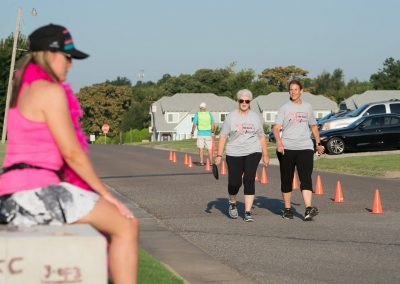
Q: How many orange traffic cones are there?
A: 12